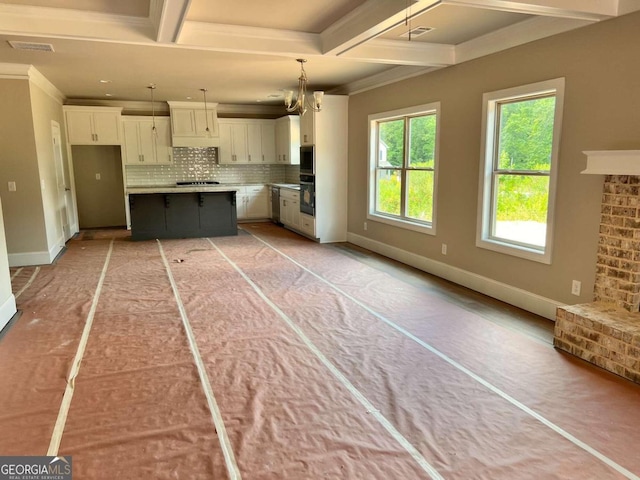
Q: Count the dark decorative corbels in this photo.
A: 4